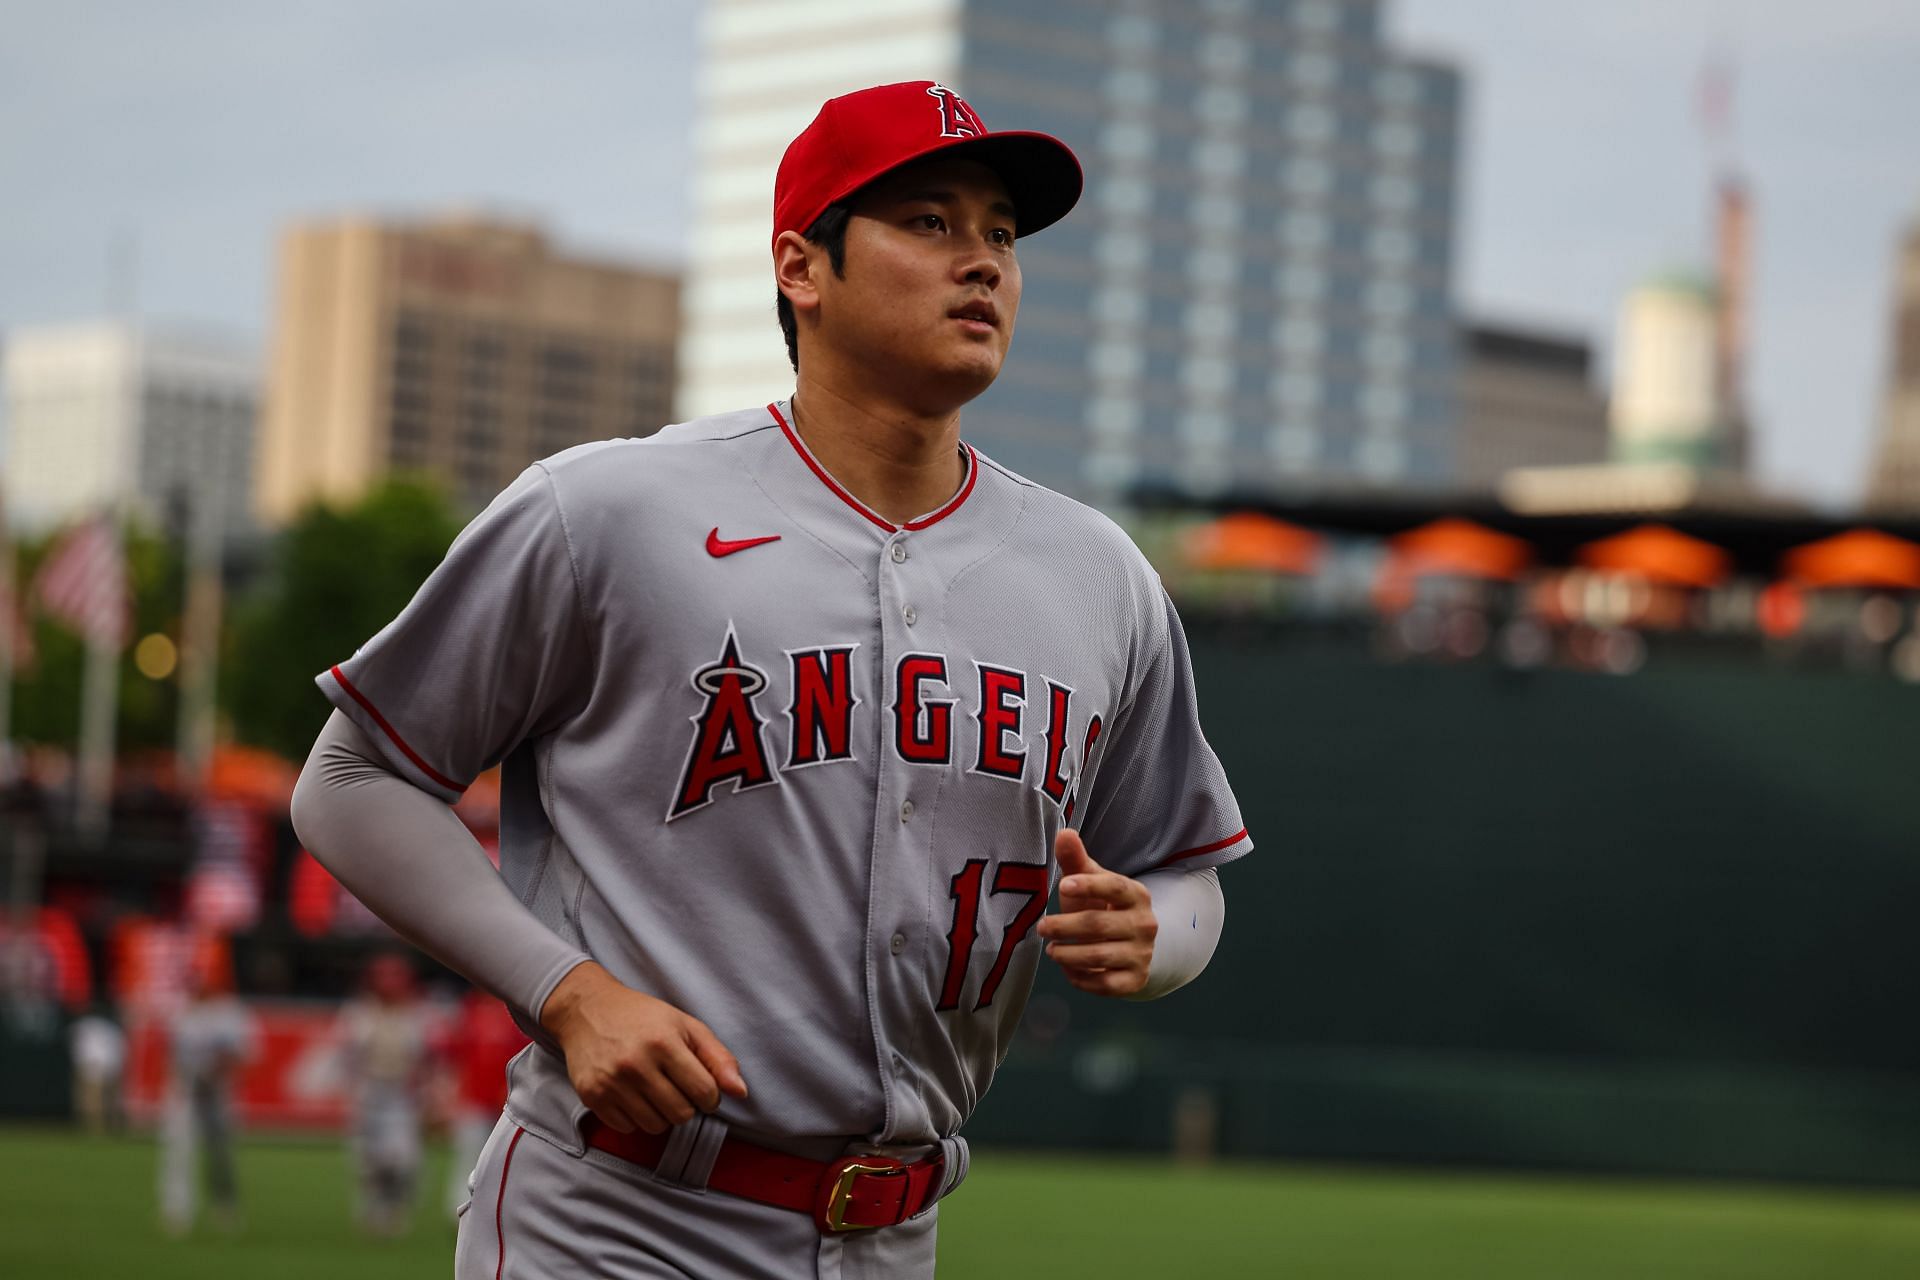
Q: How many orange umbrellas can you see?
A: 4